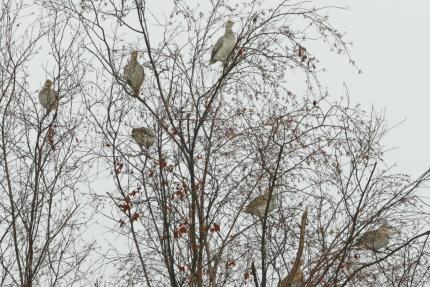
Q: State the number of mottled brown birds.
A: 6